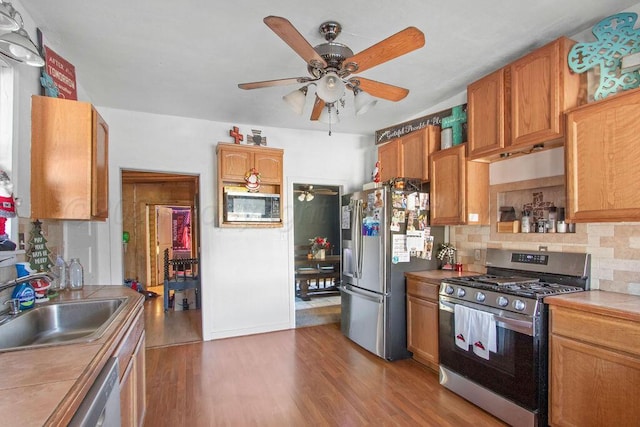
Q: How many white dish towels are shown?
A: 2